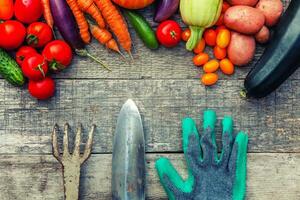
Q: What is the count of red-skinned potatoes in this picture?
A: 5